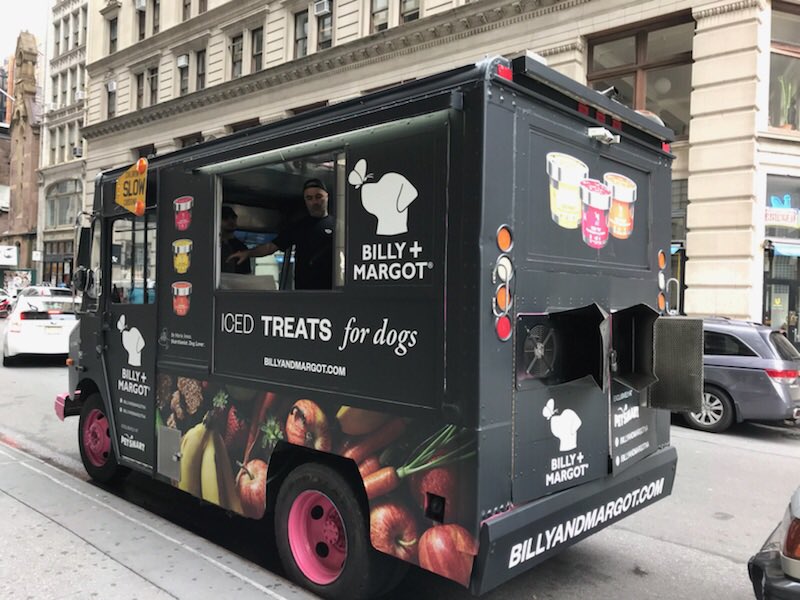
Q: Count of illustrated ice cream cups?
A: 6